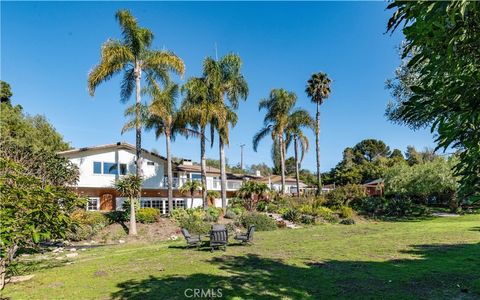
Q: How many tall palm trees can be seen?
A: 7